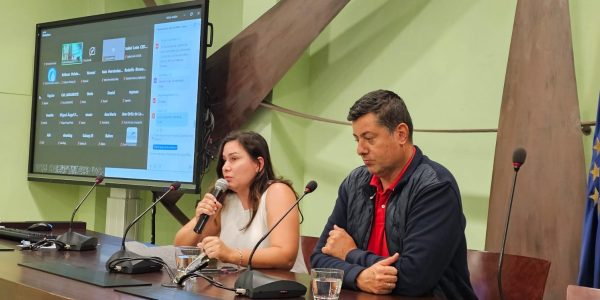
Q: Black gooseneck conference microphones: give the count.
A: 4